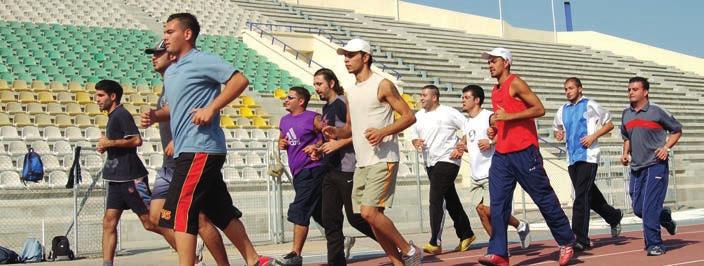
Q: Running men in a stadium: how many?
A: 11